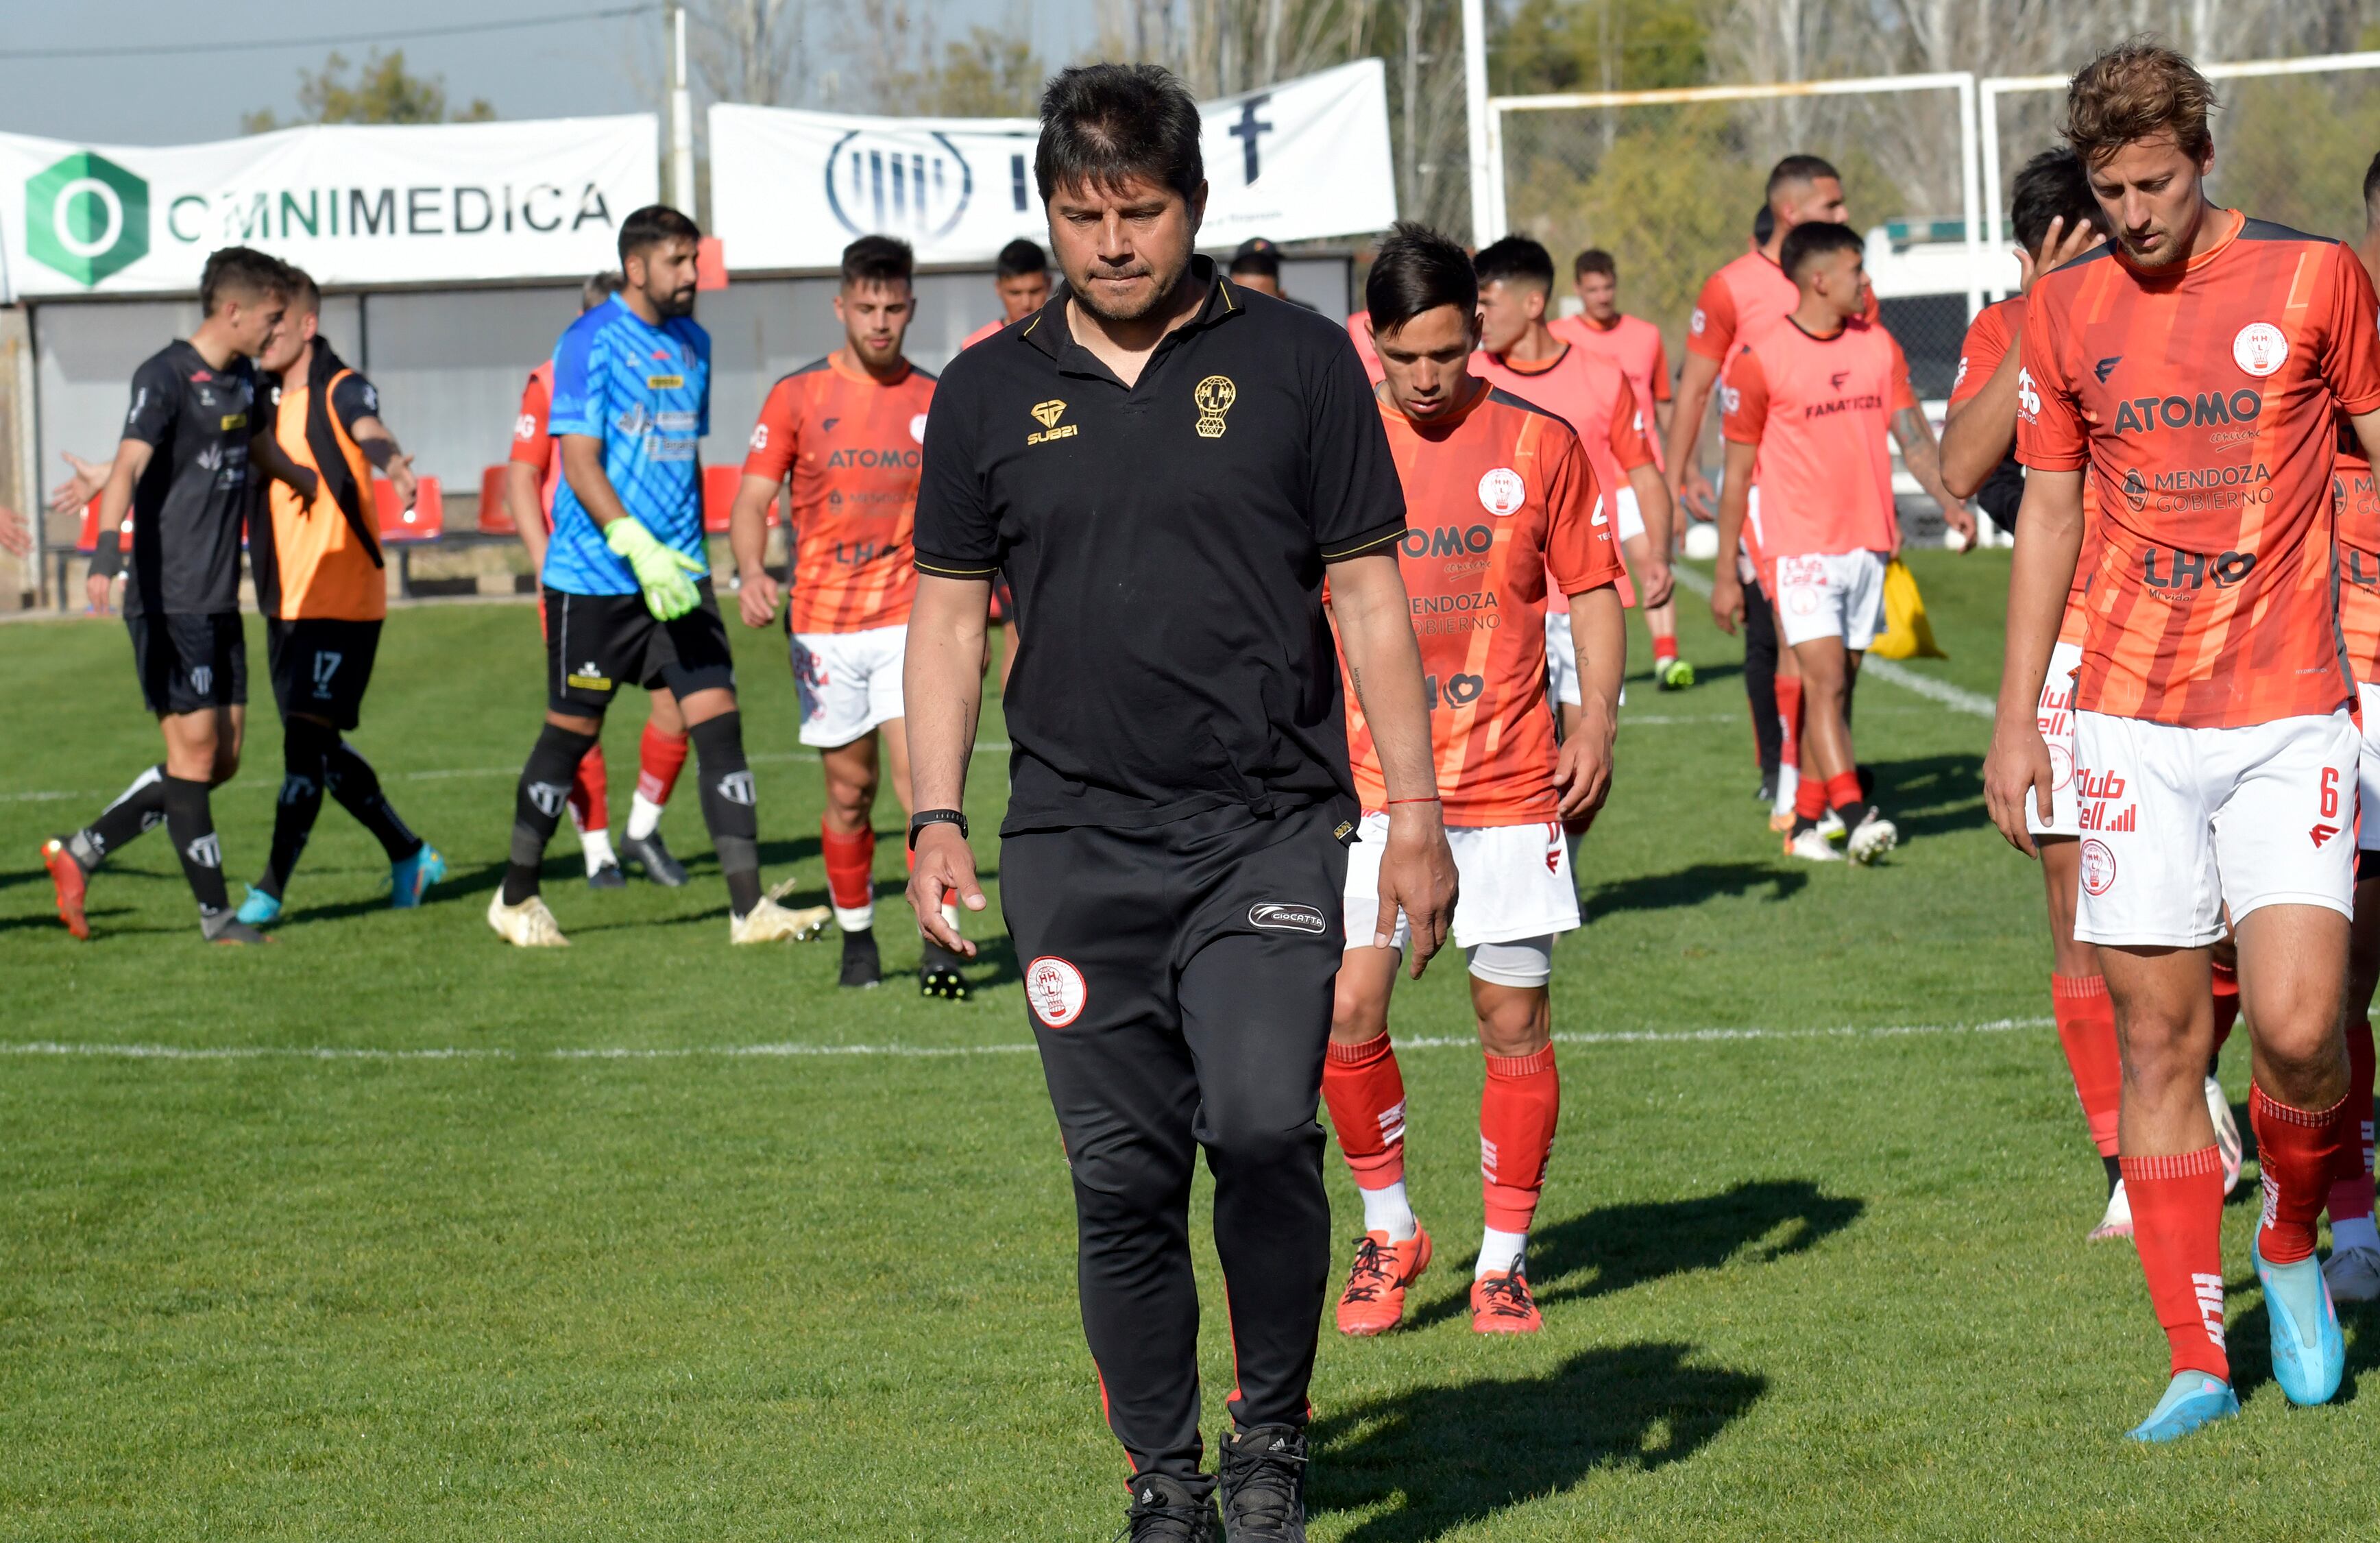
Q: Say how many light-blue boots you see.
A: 4